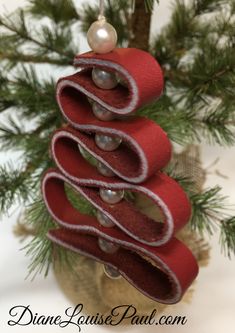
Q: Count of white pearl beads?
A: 9